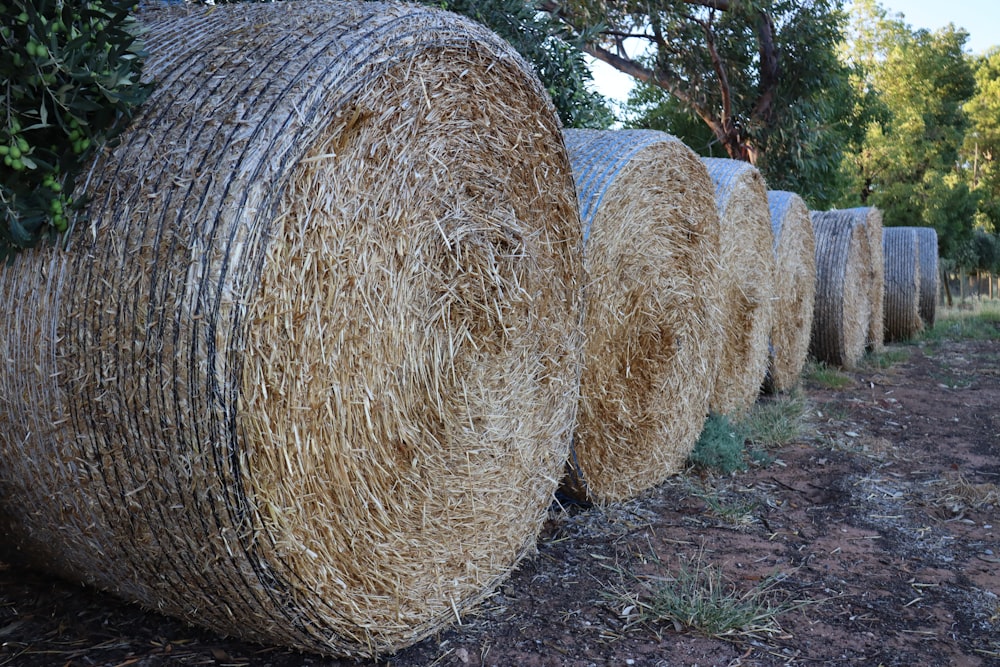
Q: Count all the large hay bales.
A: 8